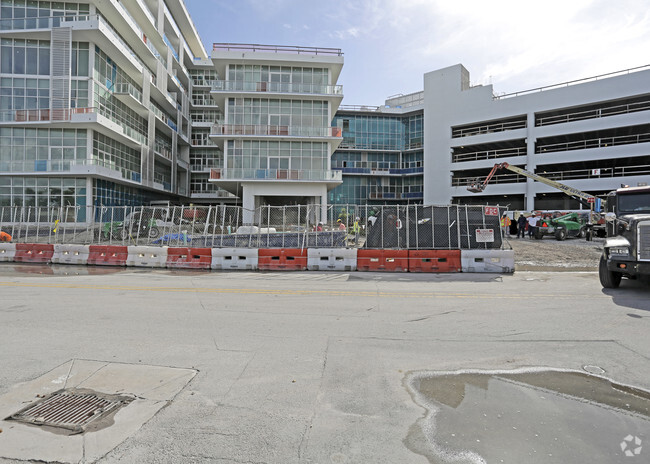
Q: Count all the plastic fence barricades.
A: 12